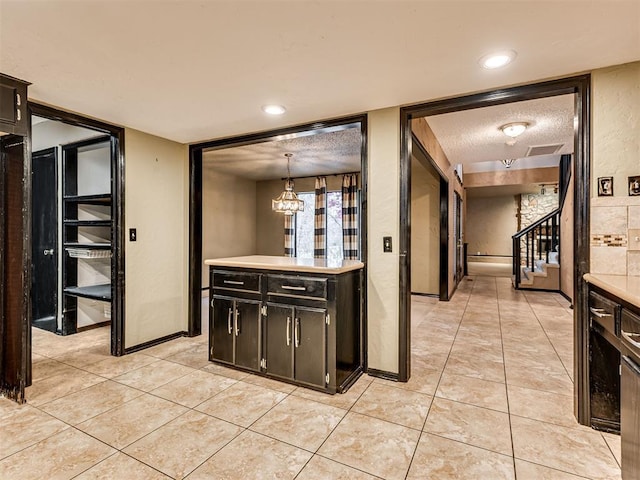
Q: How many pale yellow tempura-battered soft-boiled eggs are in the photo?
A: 0